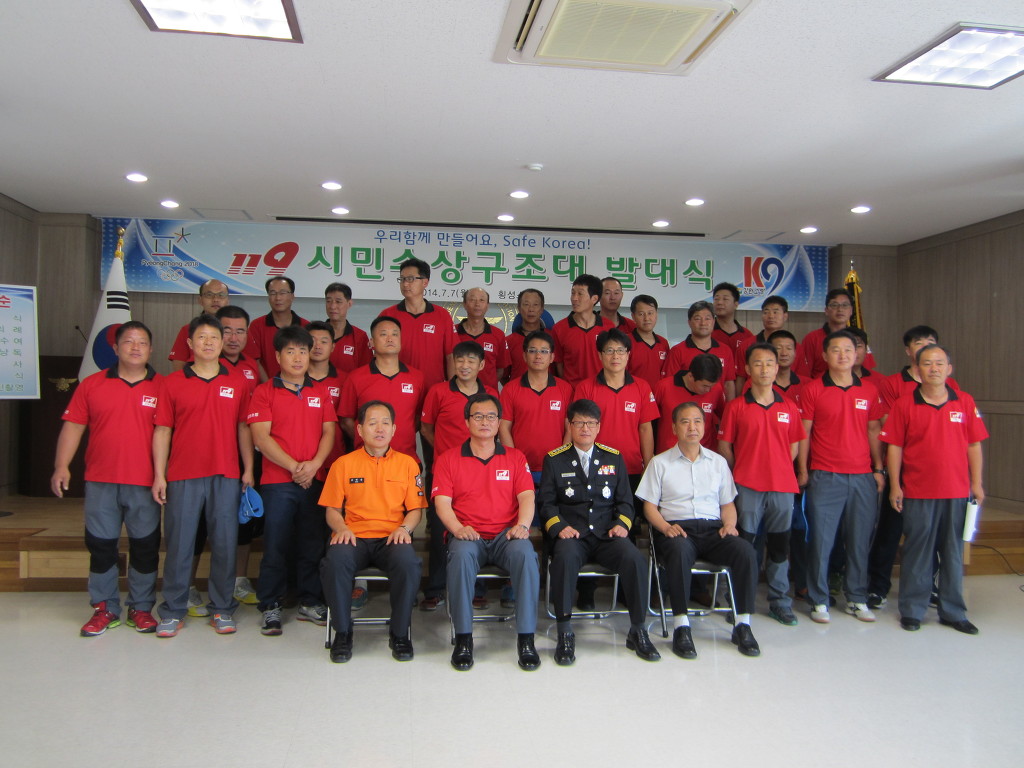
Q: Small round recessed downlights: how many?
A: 10